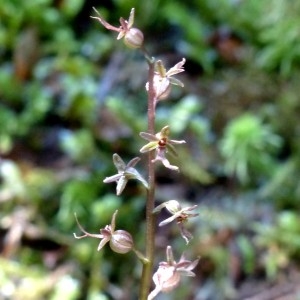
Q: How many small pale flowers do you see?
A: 7